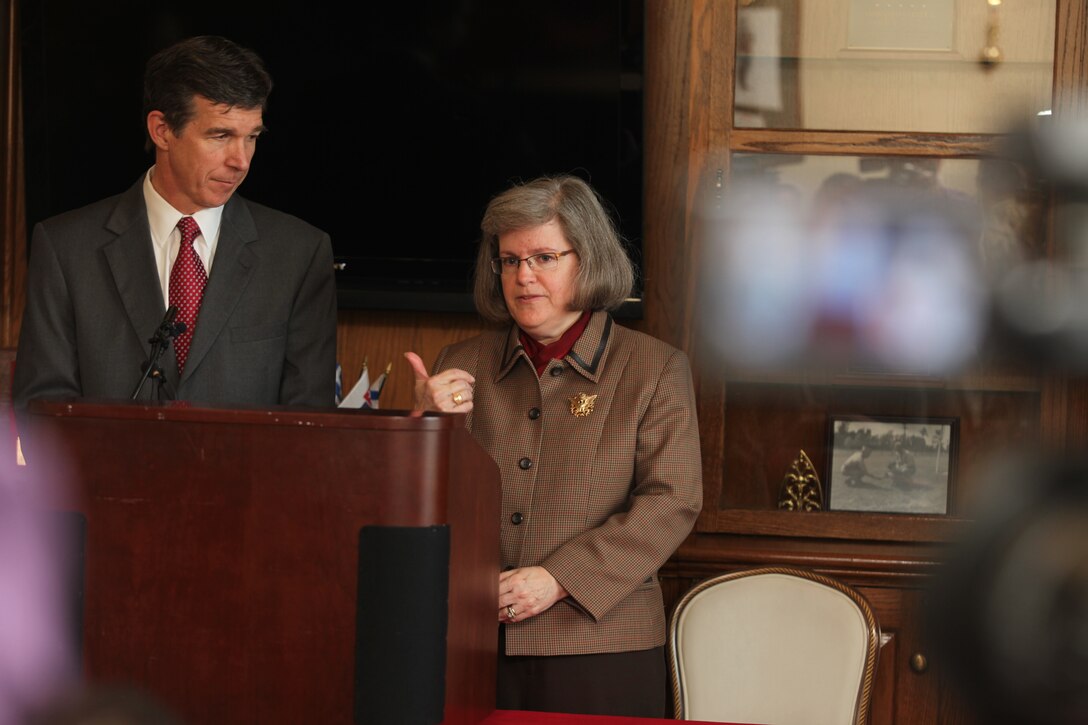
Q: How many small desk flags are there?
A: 3